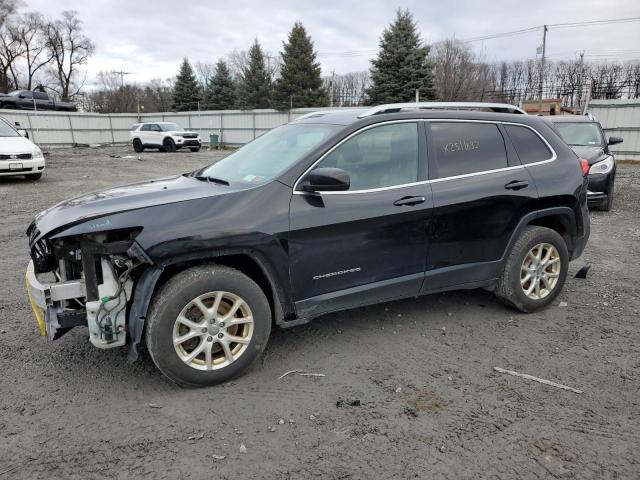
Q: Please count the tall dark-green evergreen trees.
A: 5